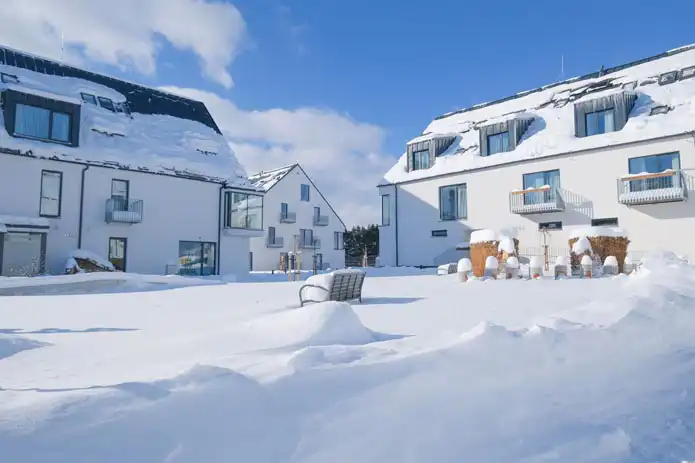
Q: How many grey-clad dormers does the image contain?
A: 4